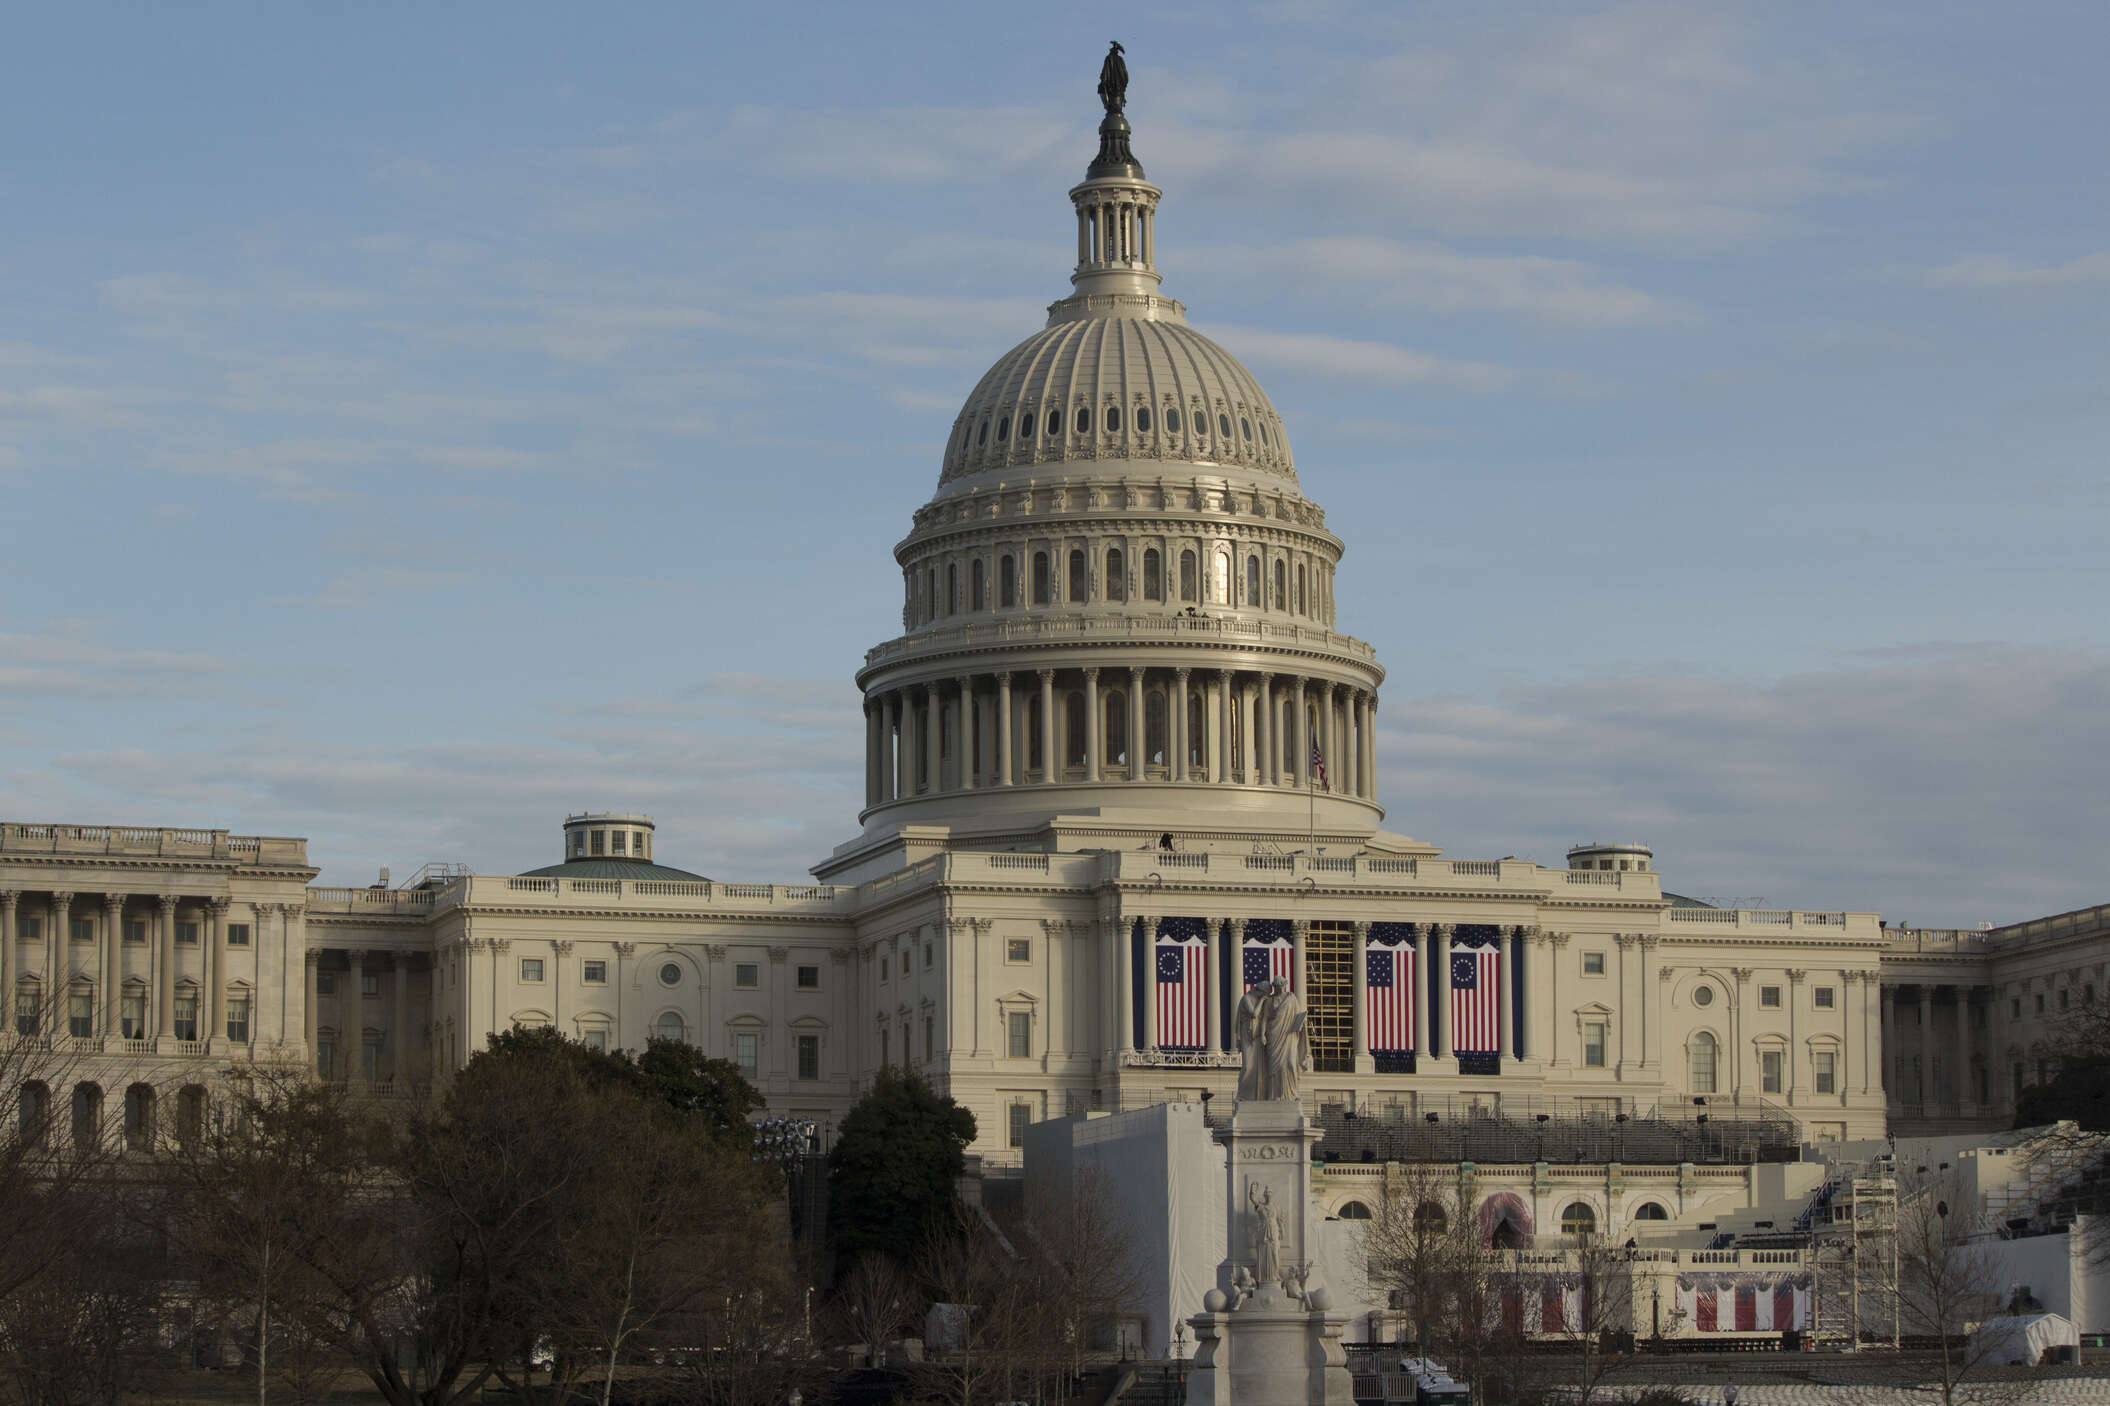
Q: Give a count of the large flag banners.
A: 4